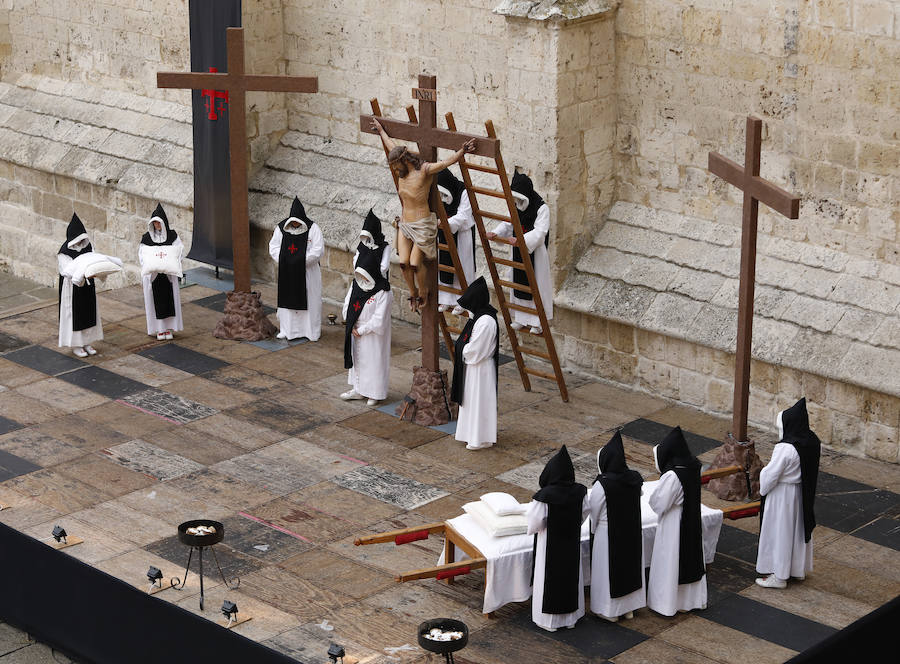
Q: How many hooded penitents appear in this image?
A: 12